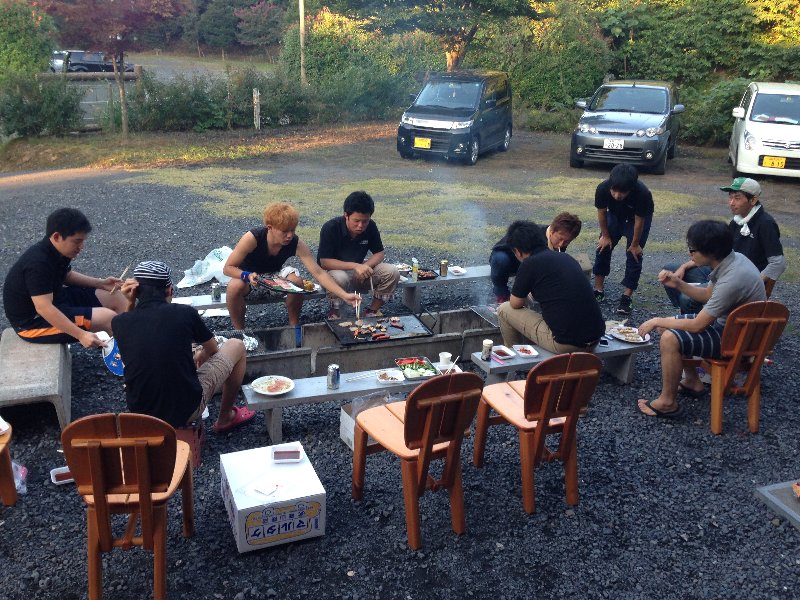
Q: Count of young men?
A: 9